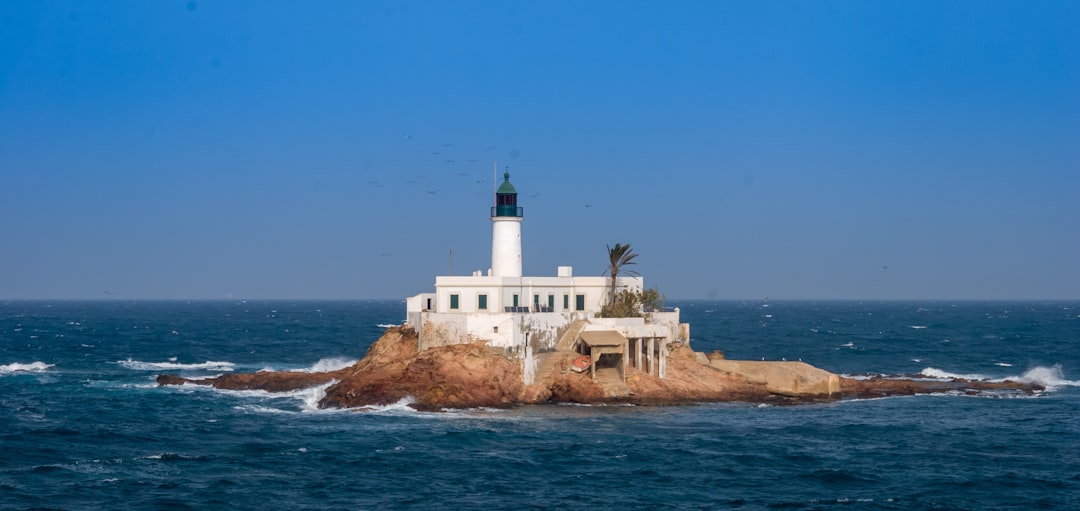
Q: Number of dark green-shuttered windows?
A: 7